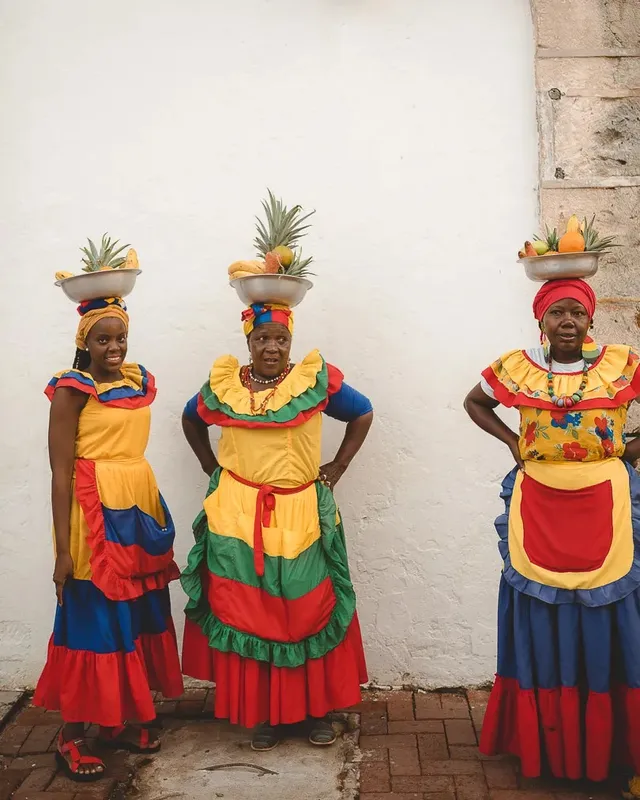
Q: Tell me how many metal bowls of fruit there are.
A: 3